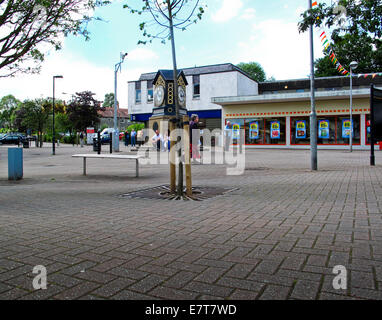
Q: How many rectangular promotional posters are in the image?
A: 6